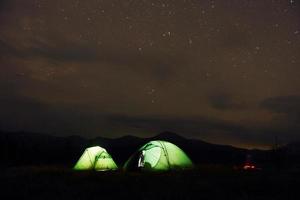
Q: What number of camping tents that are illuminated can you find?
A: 2